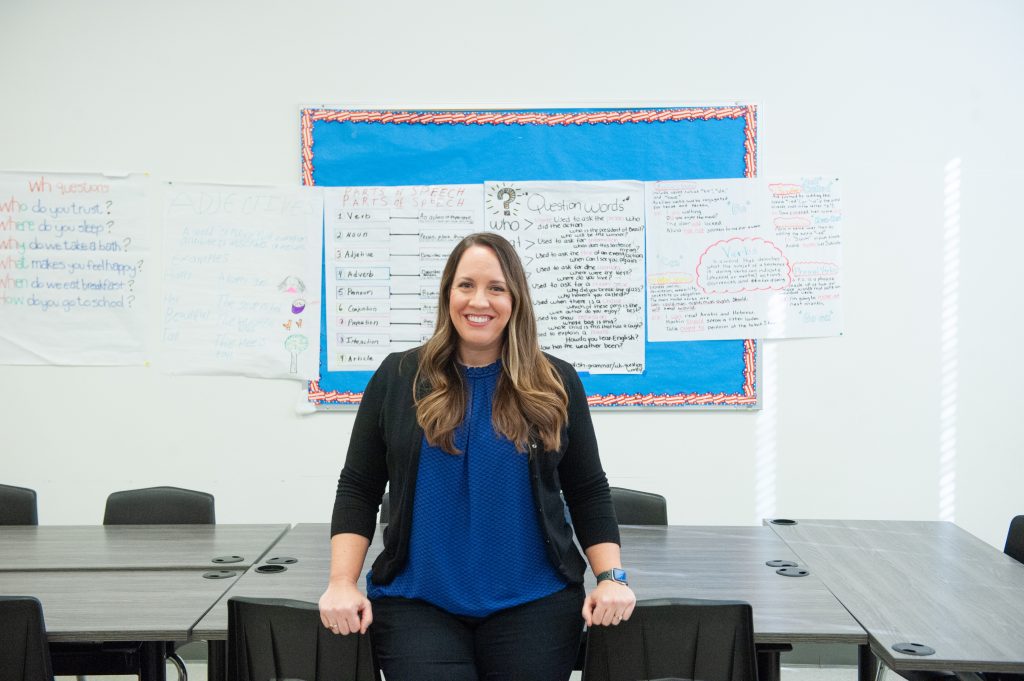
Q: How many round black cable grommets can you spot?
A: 8